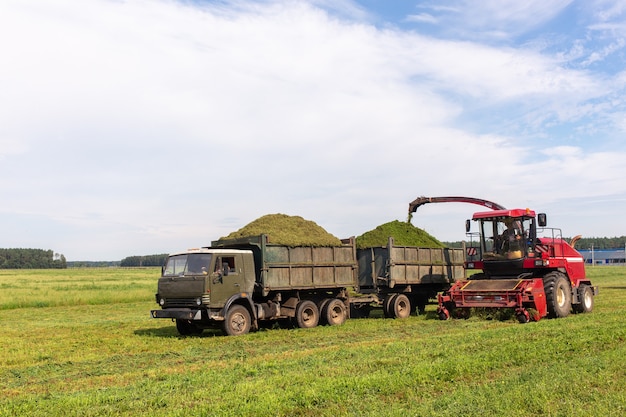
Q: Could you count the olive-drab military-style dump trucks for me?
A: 1